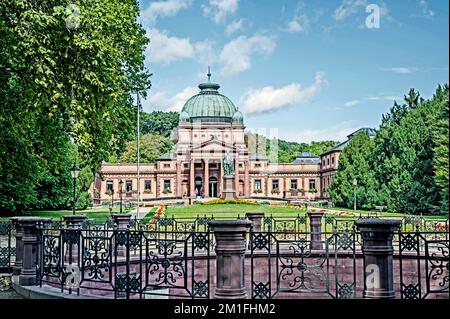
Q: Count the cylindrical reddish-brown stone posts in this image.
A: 8